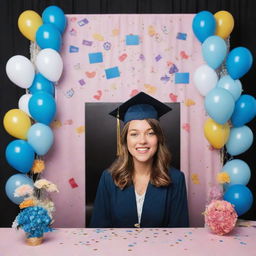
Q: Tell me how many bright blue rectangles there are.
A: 4